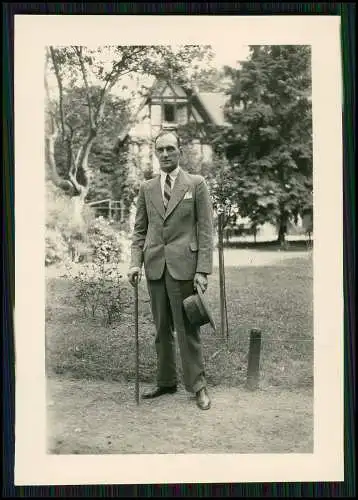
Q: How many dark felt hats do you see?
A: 1